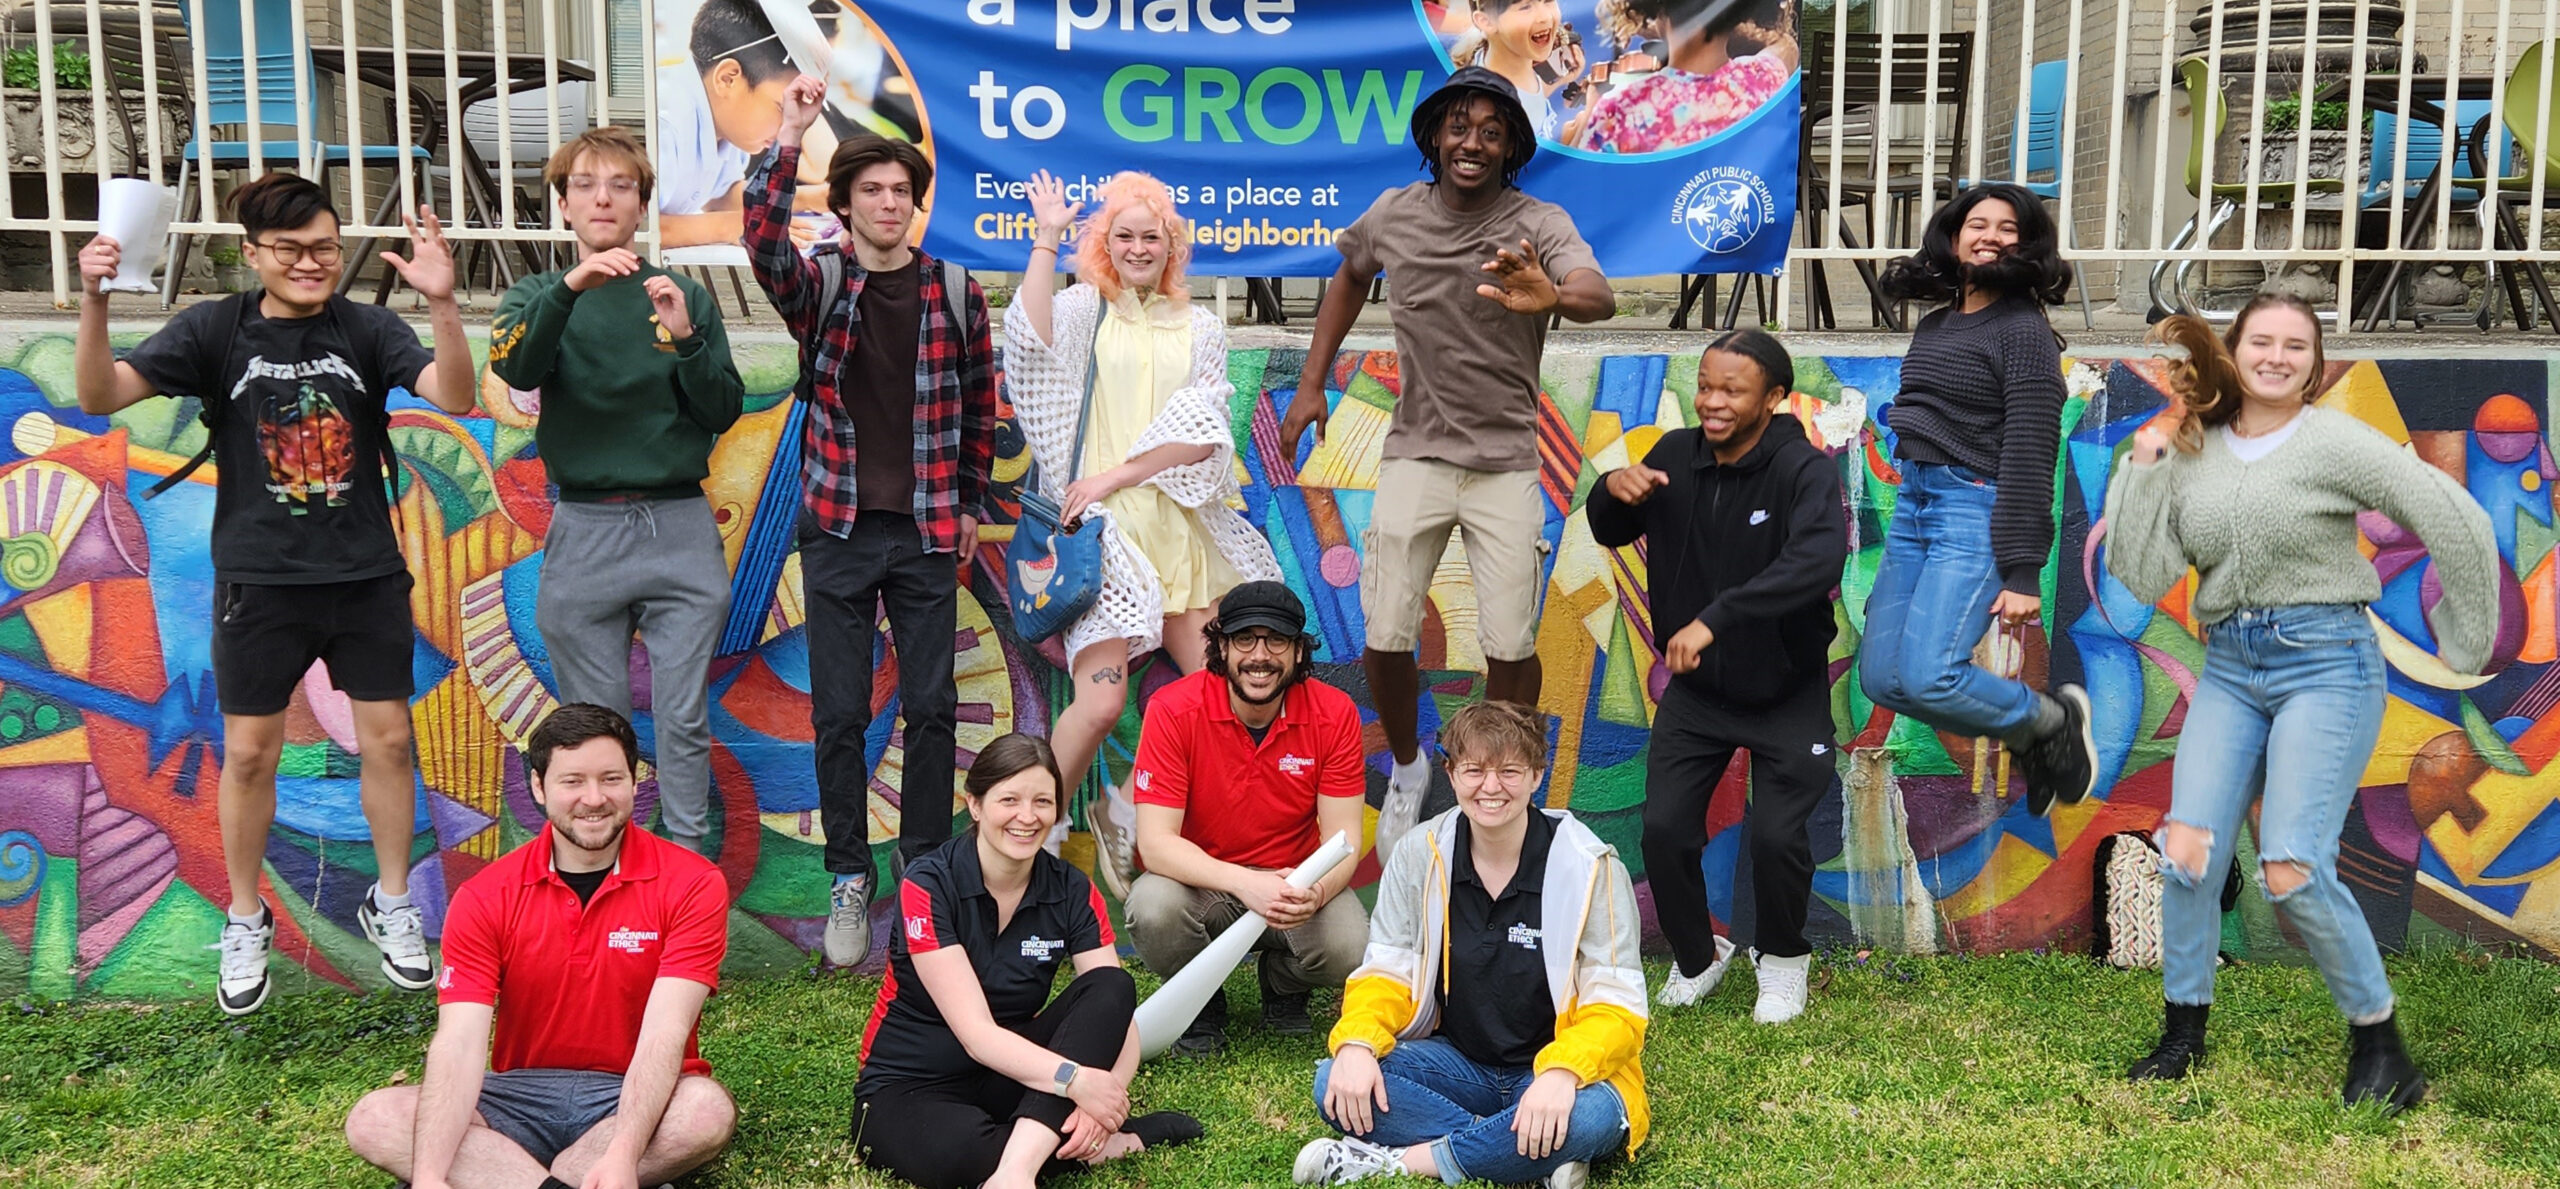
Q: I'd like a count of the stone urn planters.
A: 2